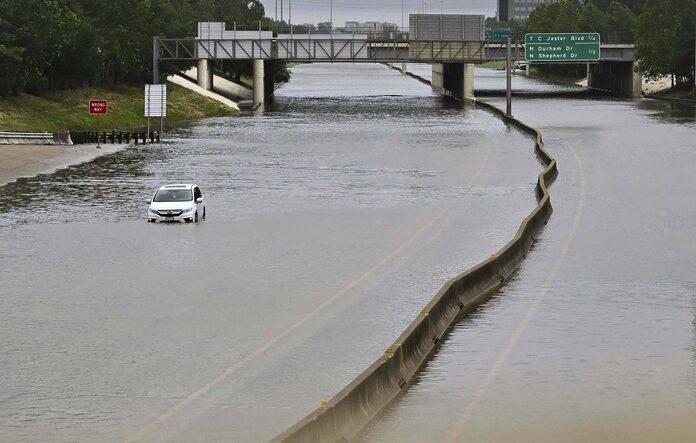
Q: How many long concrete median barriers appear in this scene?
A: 1